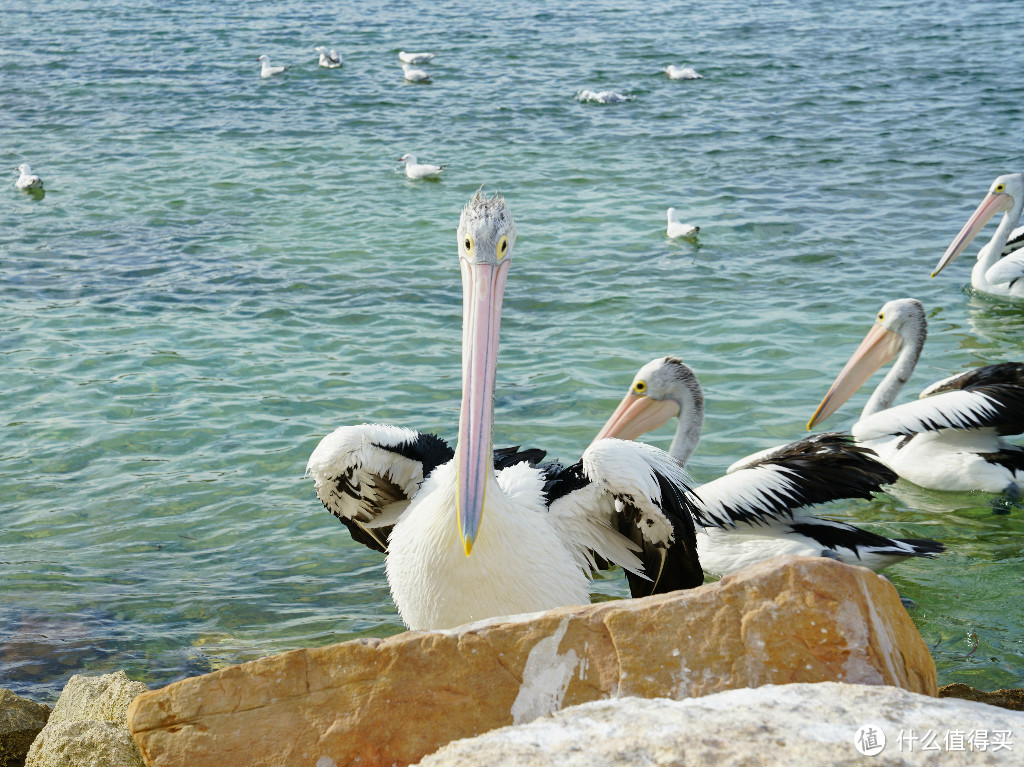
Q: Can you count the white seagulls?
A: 9